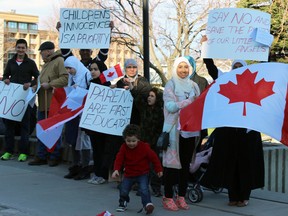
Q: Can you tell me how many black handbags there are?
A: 1